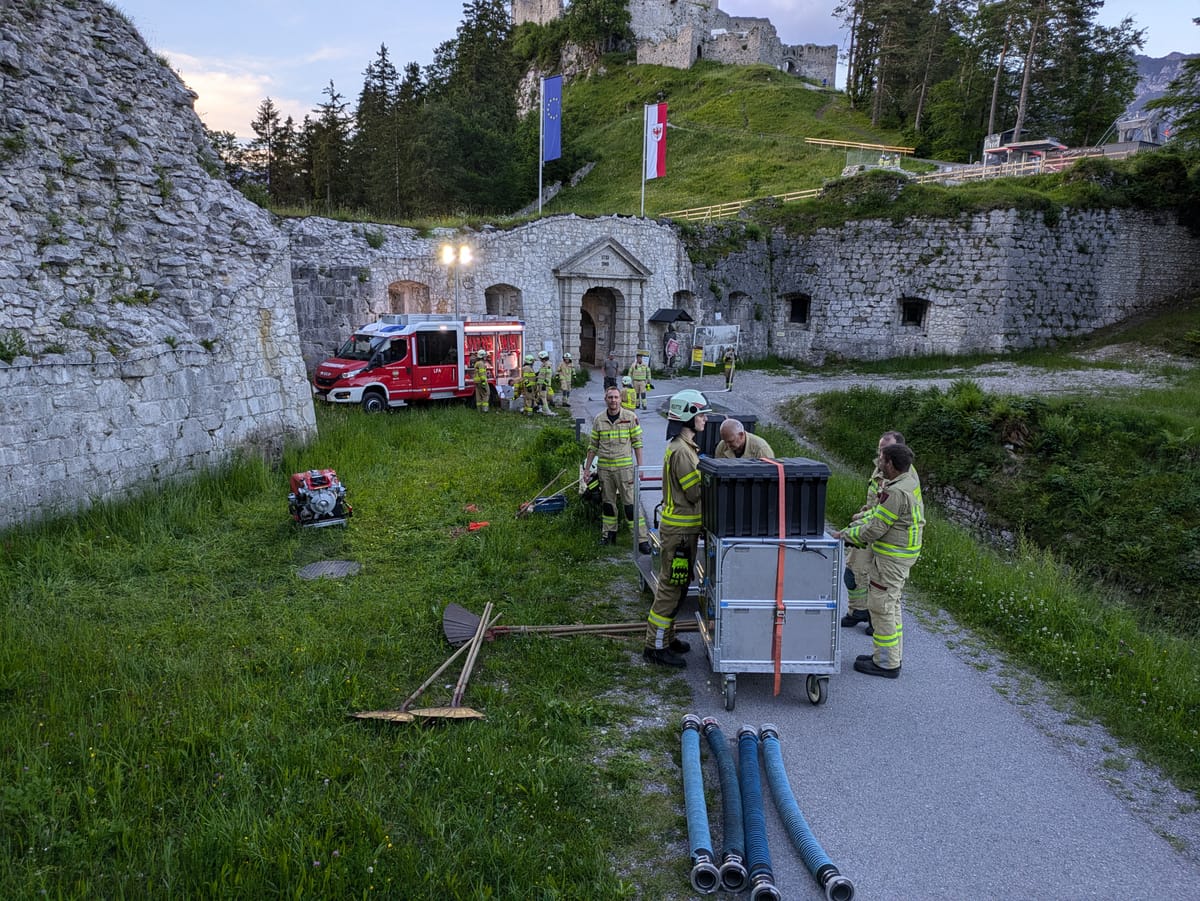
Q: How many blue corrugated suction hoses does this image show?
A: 4